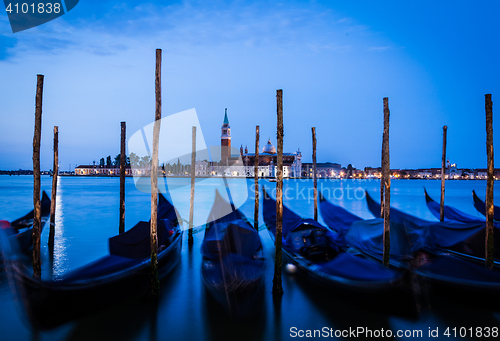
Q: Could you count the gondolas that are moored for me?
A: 8